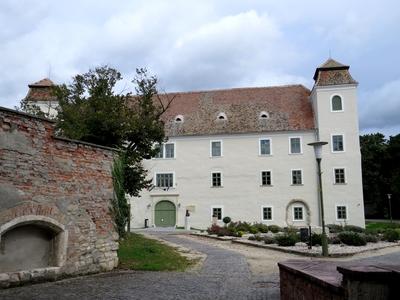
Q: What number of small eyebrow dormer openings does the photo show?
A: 3